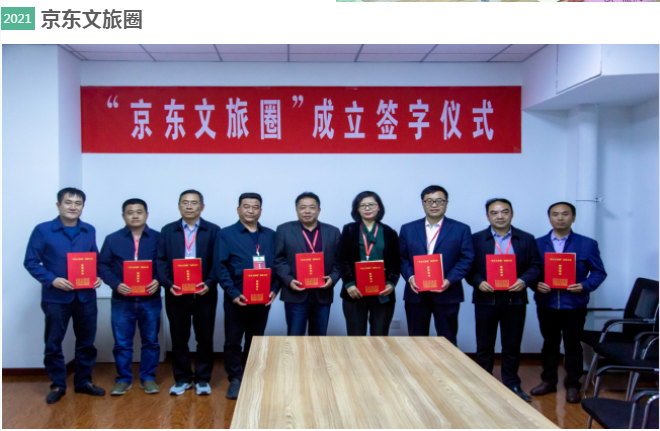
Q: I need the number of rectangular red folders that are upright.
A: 9